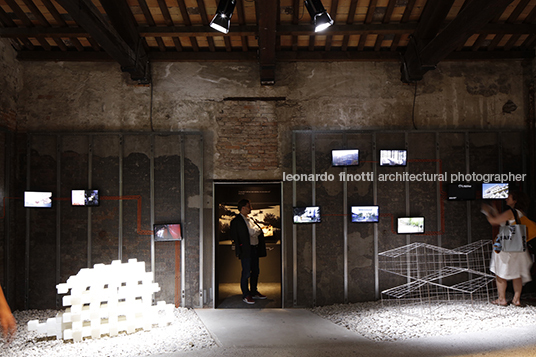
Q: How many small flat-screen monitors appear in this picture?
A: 10